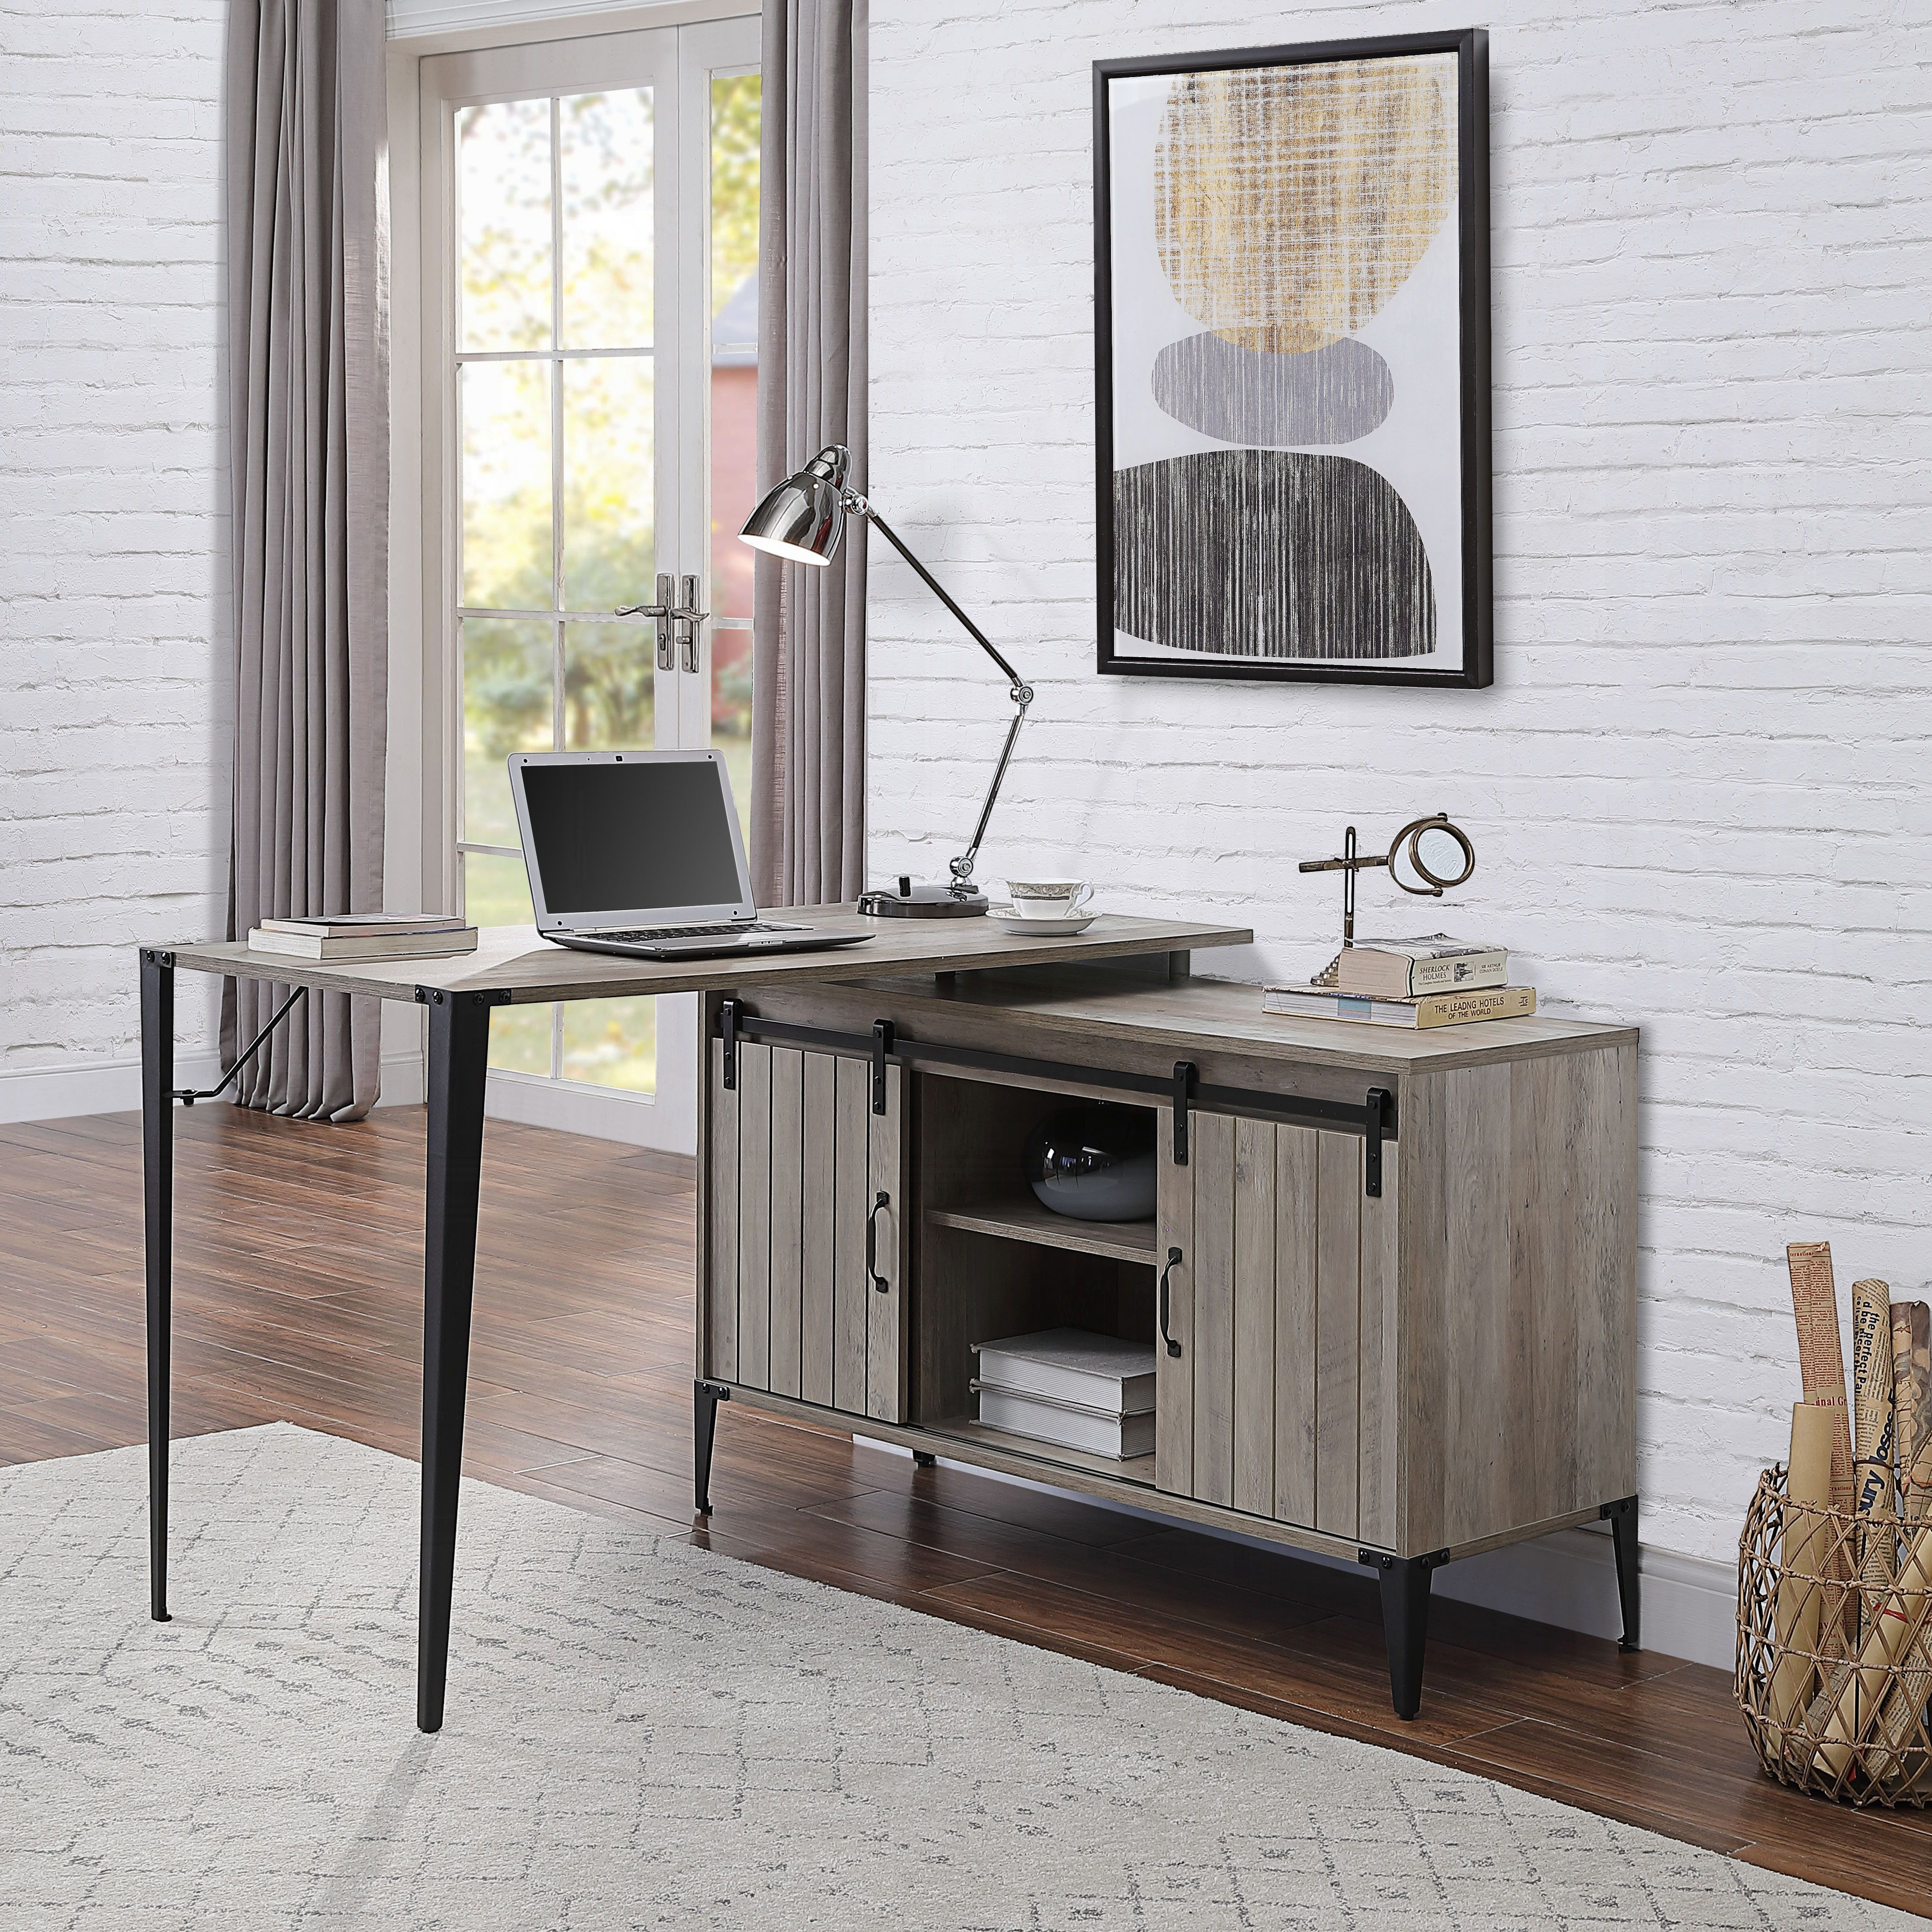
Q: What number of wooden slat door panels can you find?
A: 2